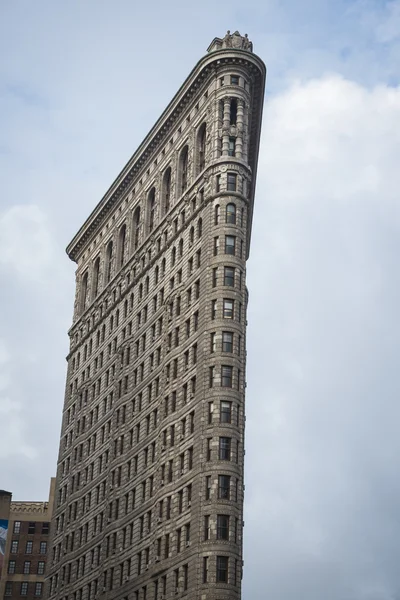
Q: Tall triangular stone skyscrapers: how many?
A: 1